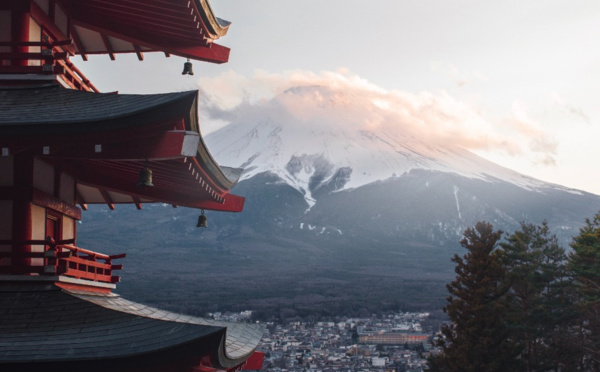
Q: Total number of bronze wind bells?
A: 3